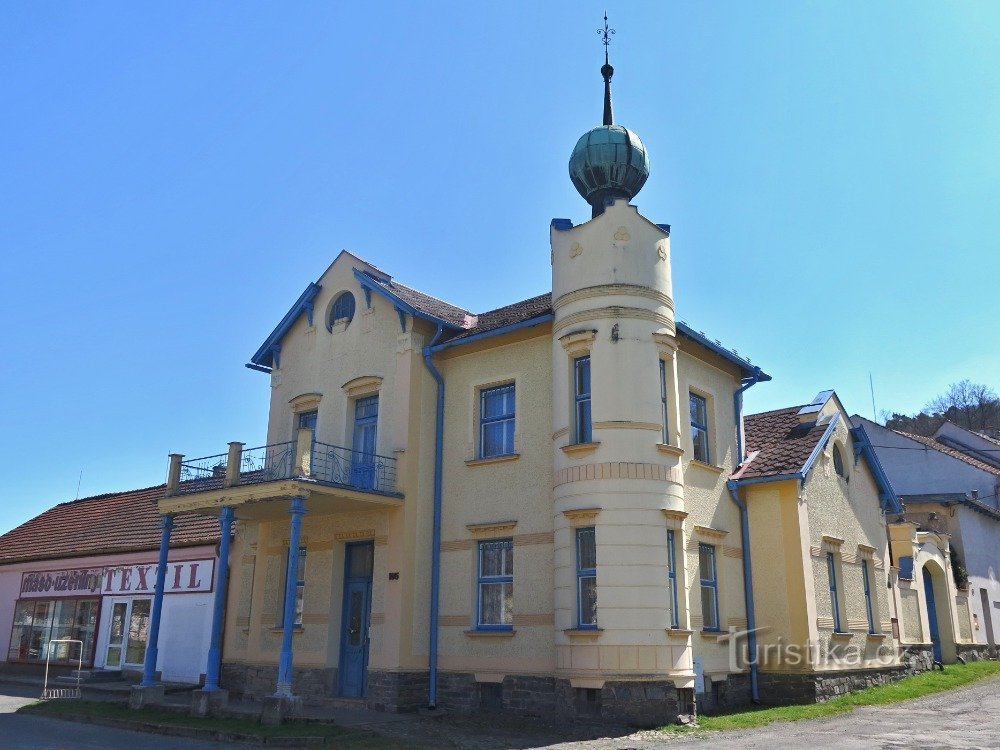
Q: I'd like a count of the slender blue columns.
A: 3